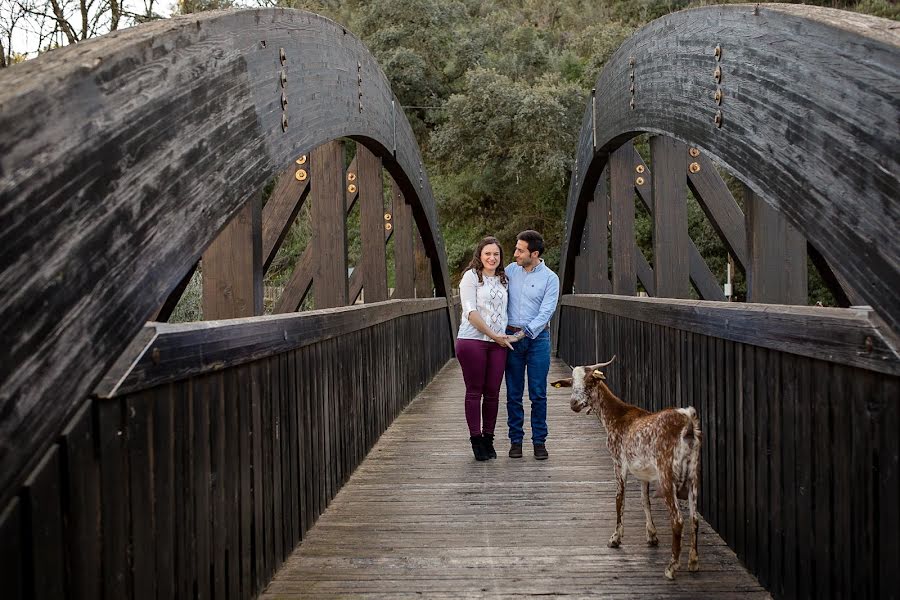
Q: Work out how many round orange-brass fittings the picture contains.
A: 10